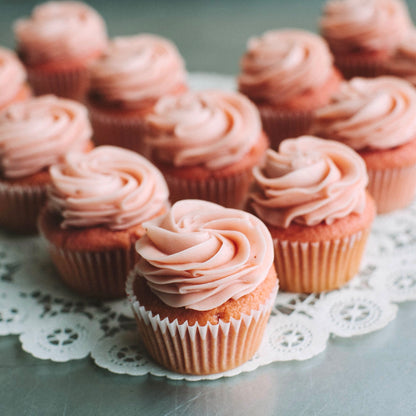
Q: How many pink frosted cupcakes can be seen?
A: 12